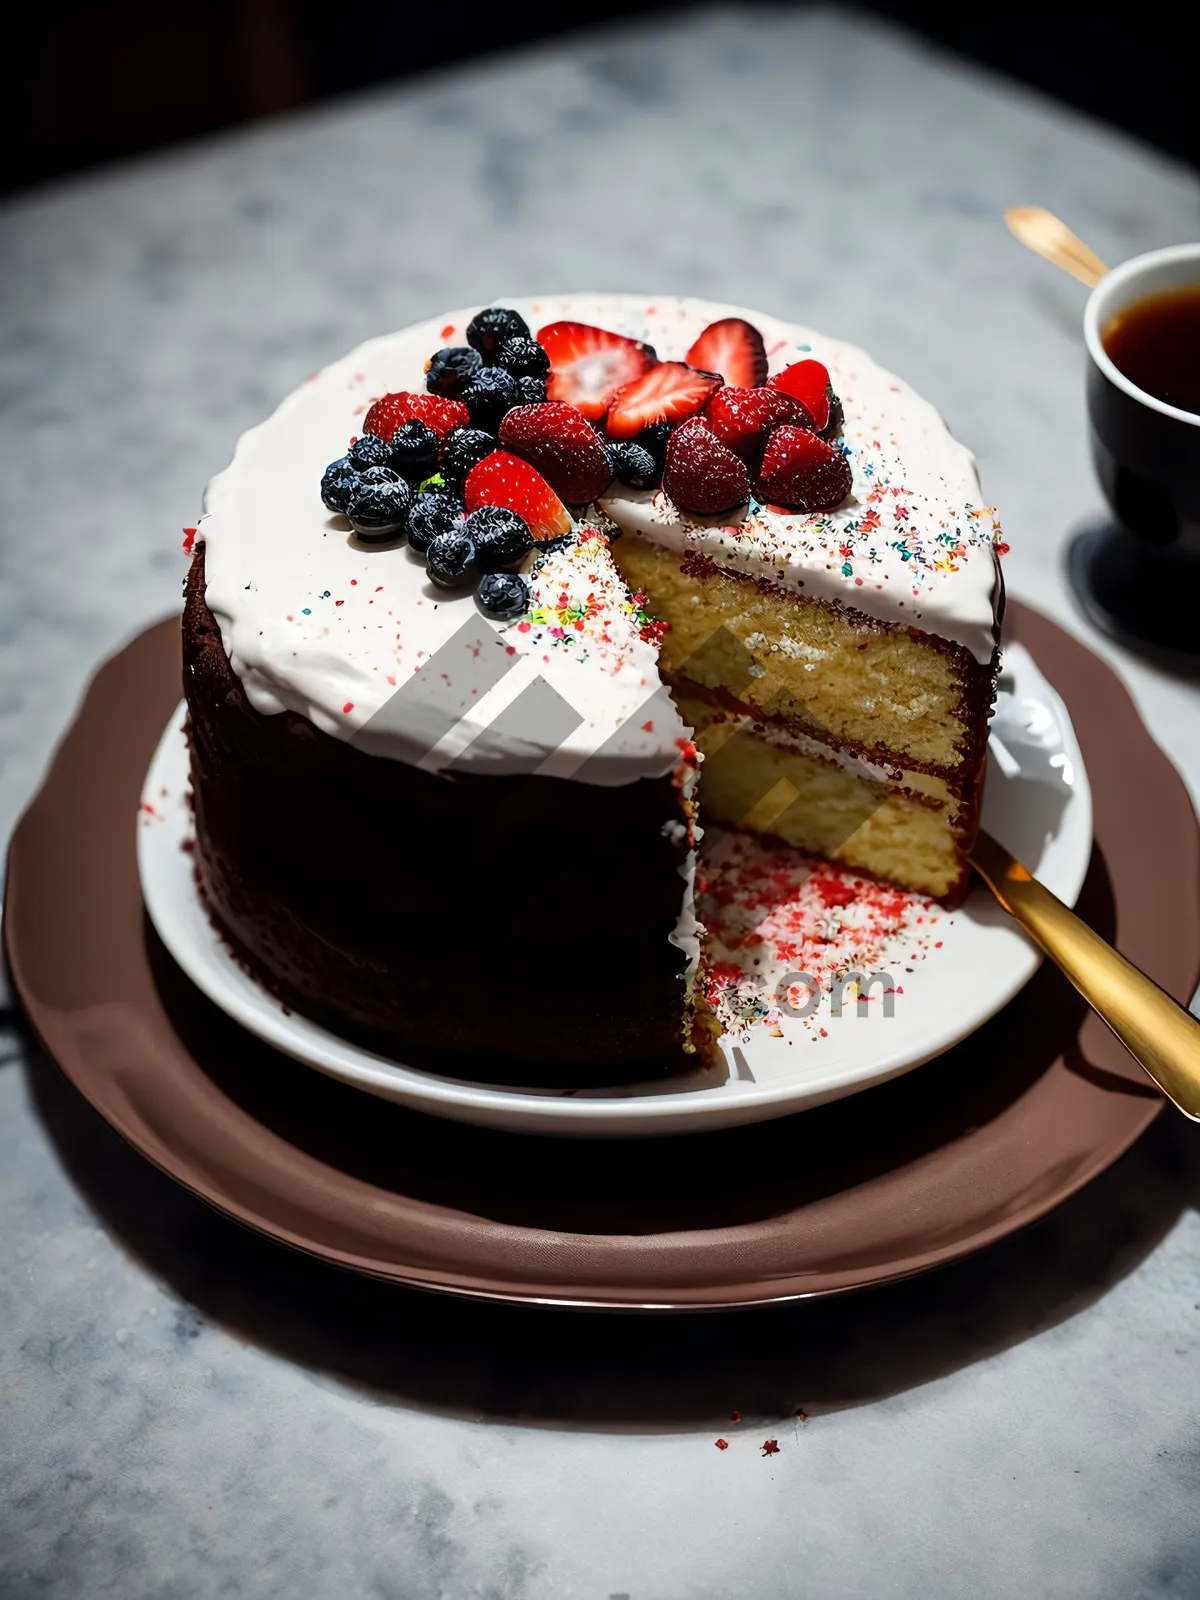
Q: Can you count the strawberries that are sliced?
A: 3